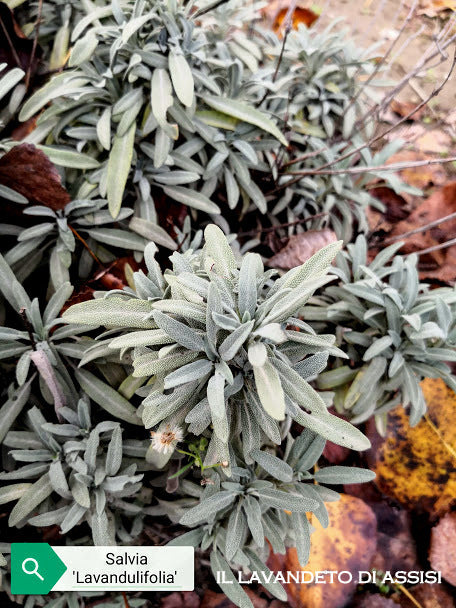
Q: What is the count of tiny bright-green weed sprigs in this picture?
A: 1